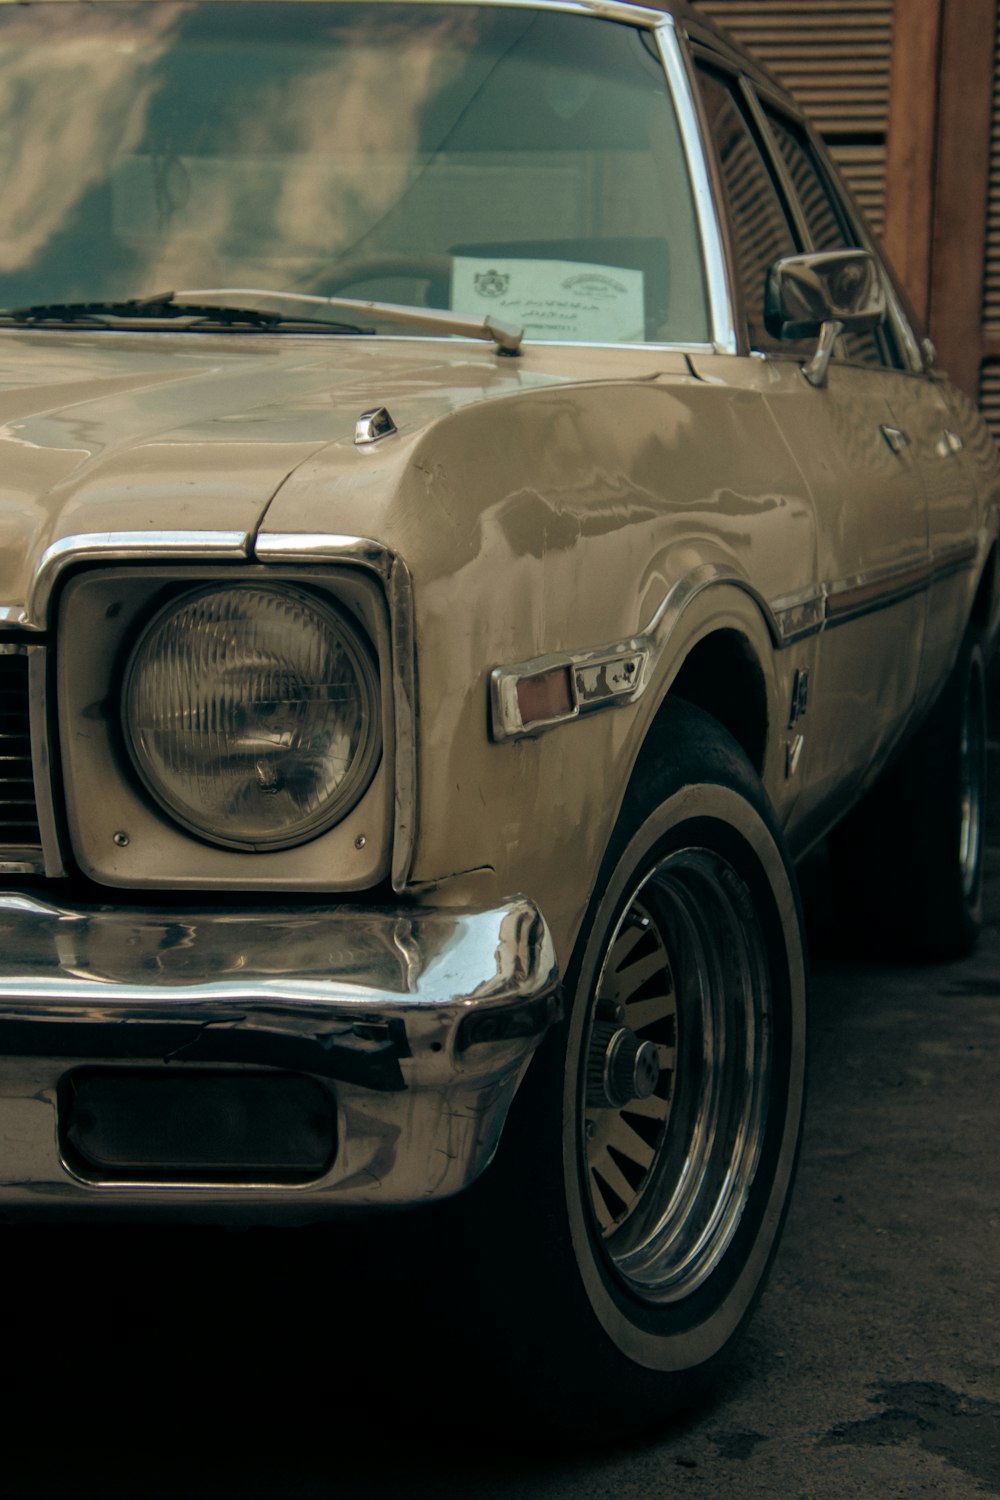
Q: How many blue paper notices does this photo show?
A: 1